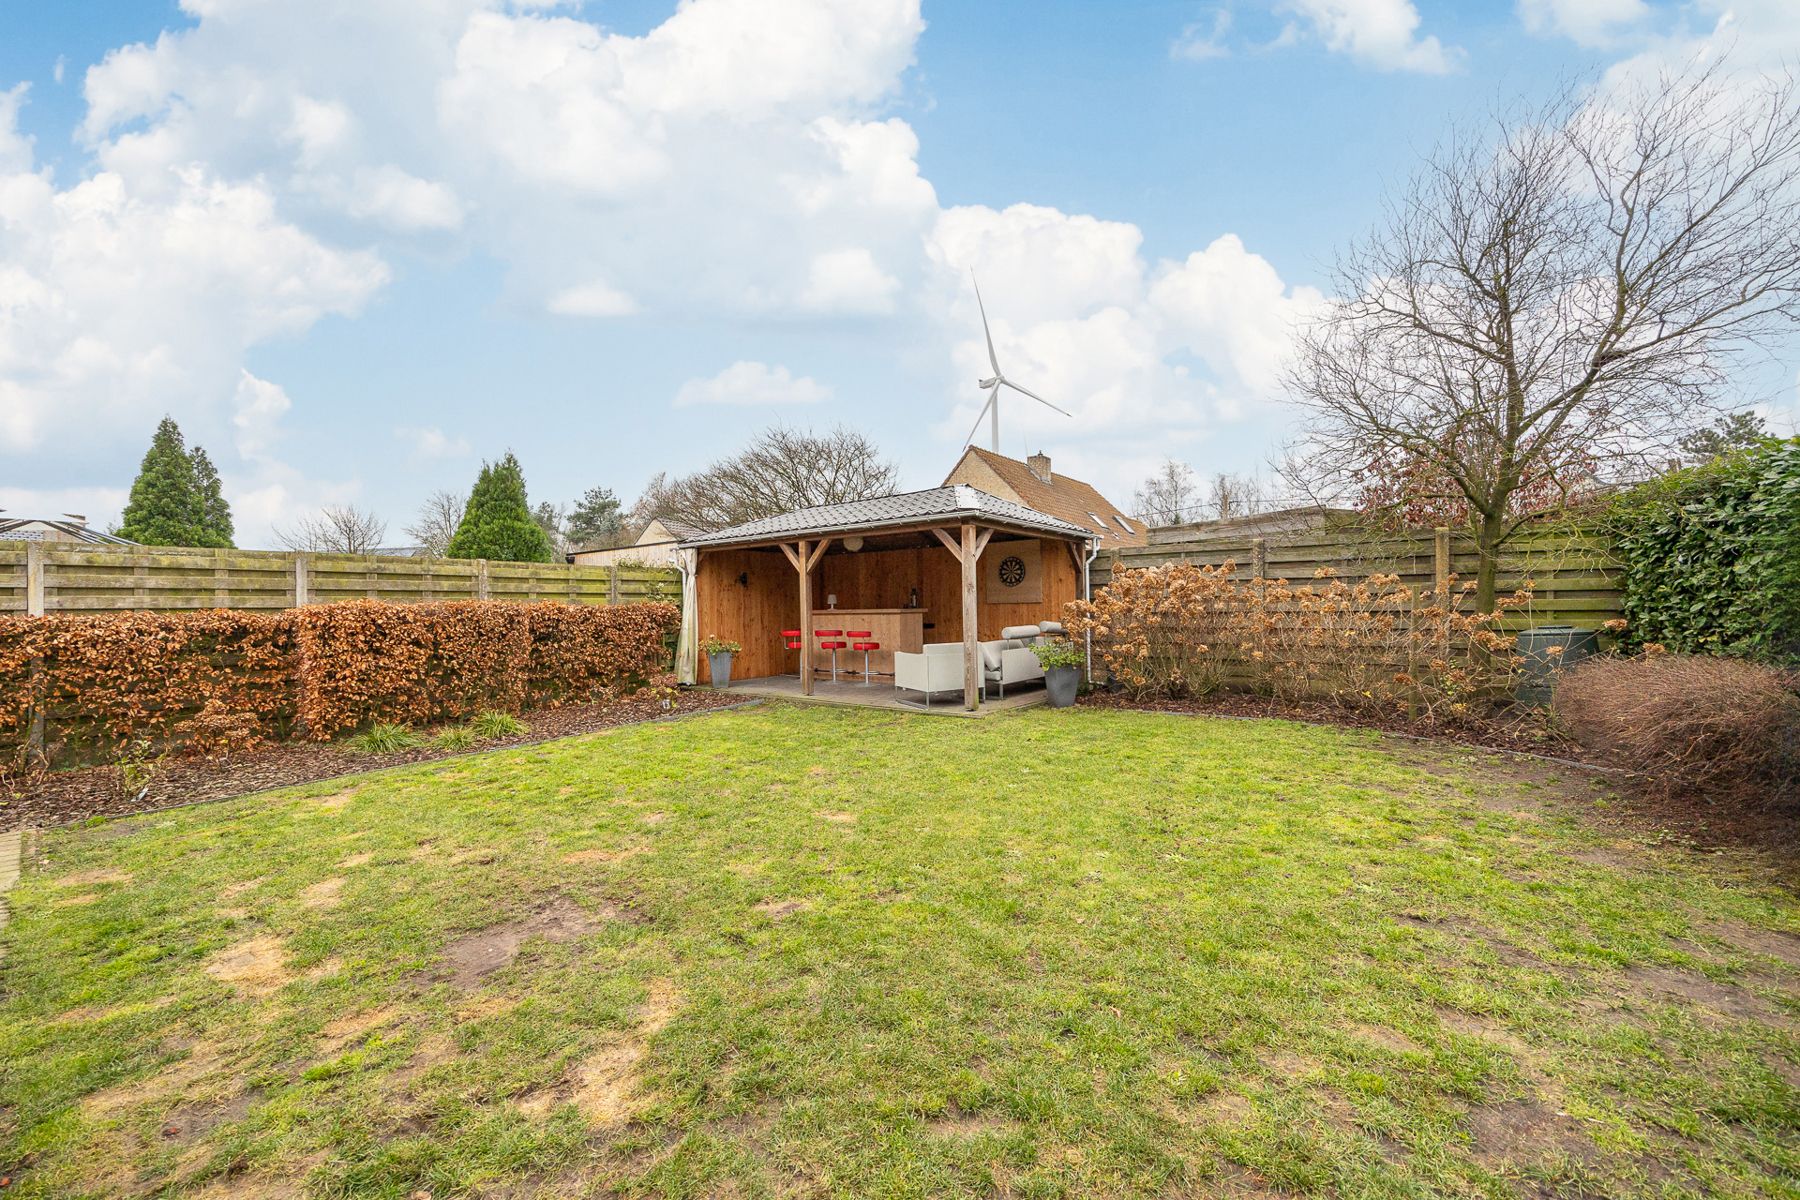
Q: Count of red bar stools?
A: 3